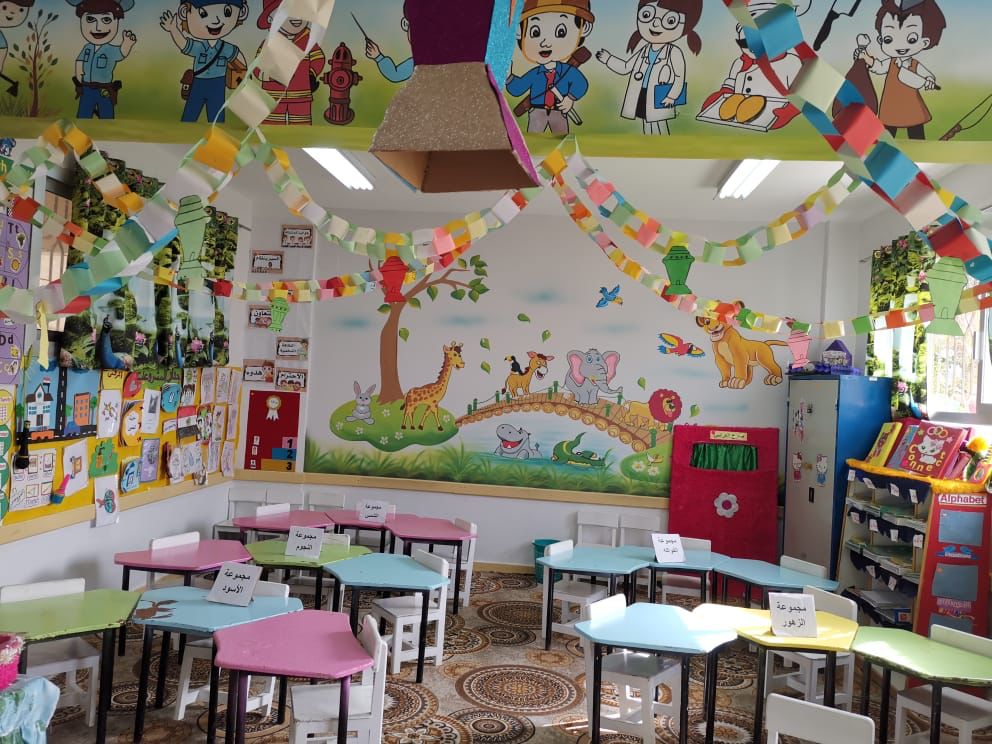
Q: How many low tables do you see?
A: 15